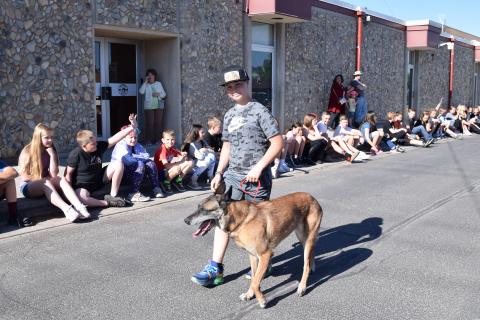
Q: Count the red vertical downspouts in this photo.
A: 2